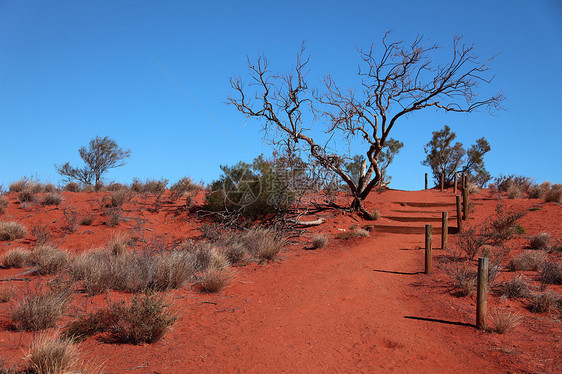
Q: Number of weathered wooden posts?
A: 10